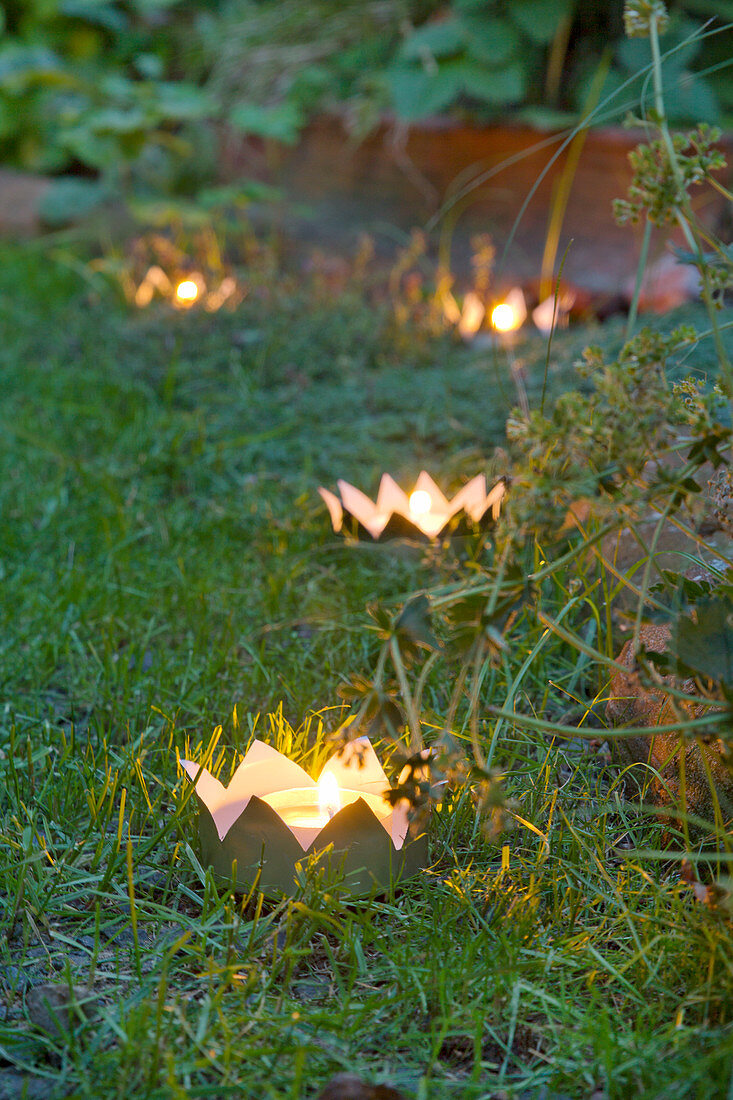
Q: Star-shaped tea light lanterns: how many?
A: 4